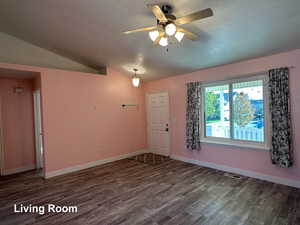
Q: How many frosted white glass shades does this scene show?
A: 5